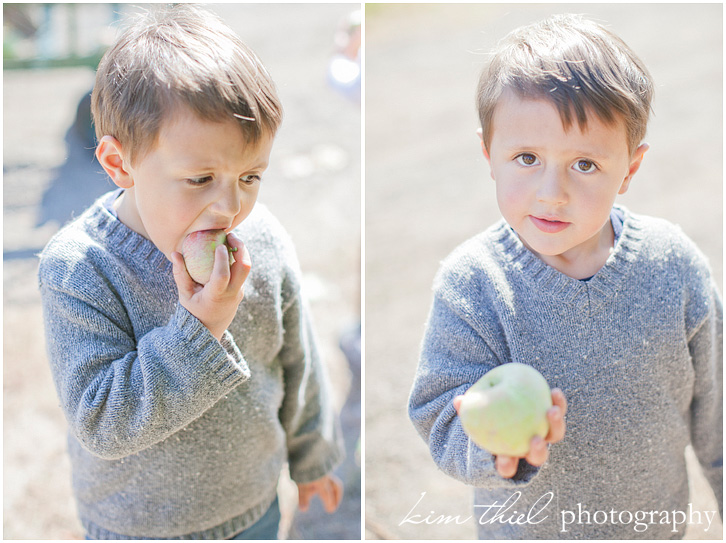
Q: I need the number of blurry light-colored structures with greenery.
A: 1